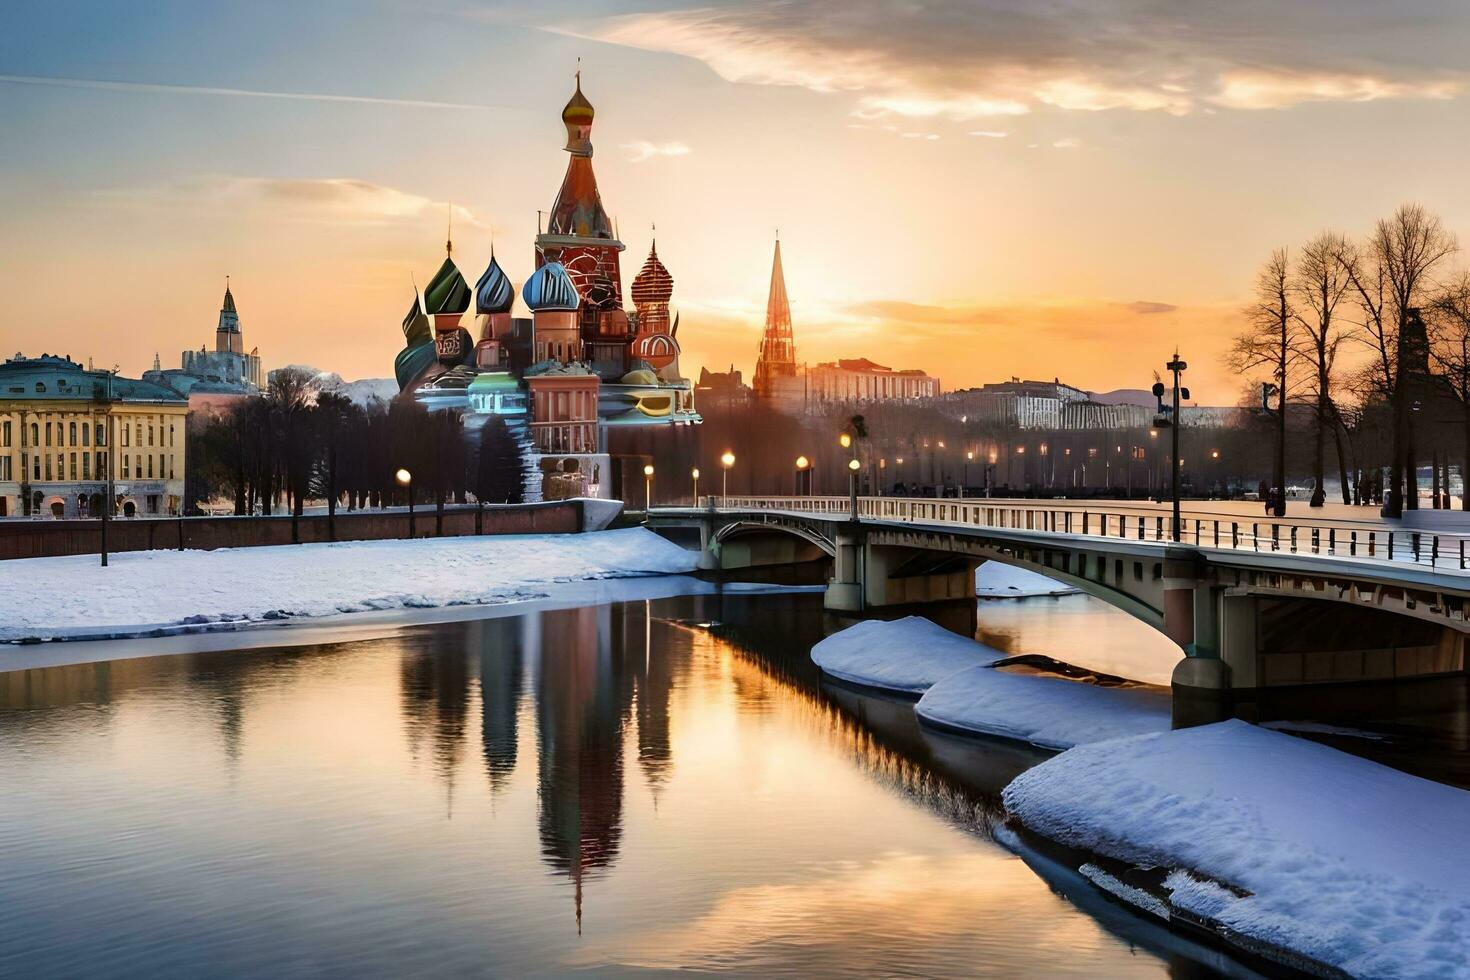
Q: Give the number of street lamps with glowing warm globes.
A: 7